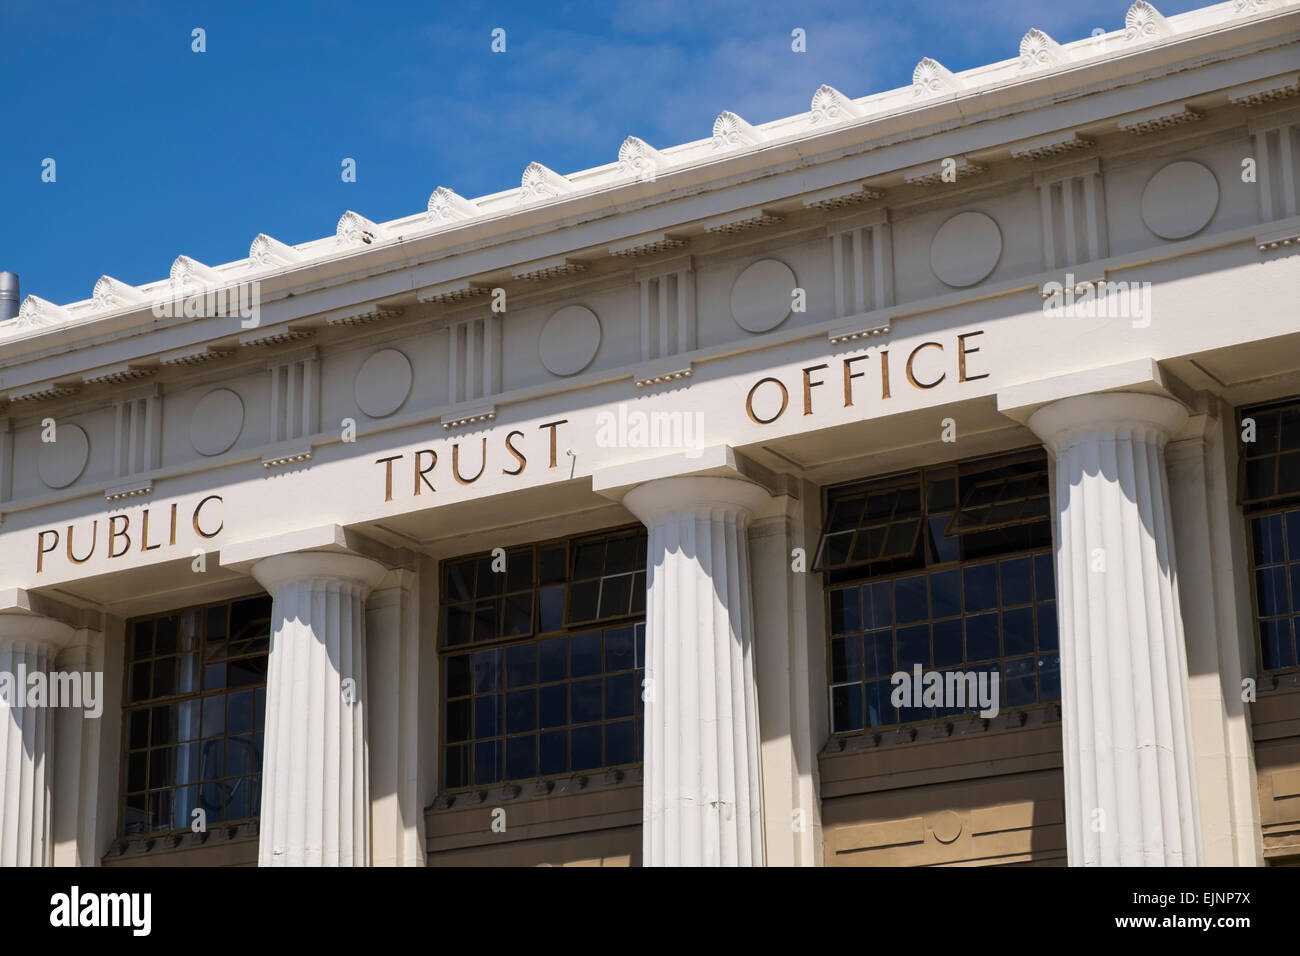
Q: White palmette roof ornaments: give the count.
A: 14